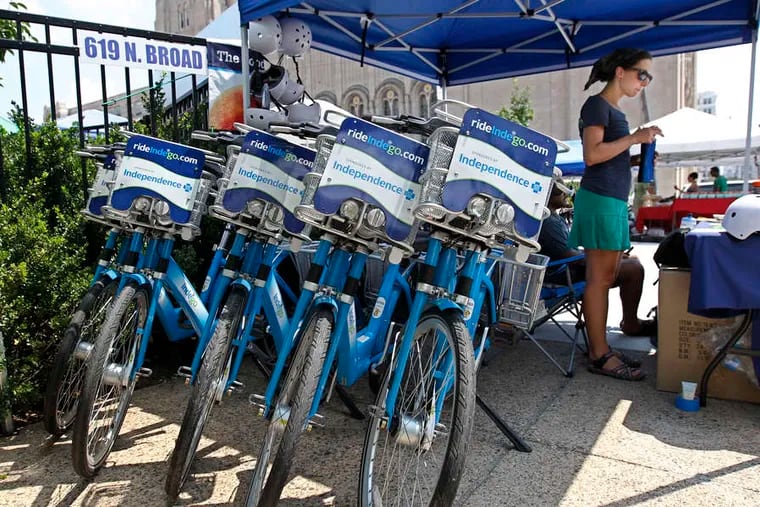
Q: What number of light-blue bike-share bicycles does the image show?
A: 5